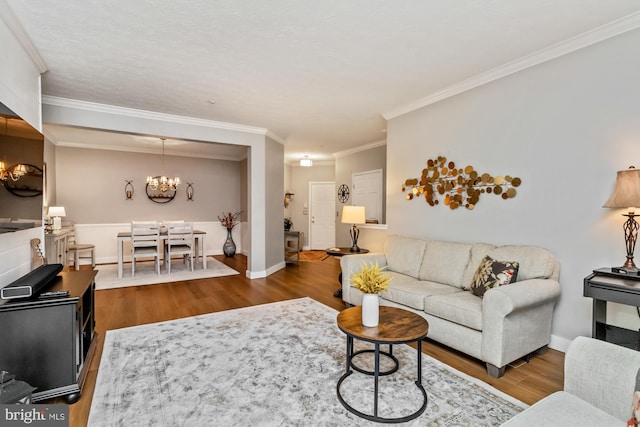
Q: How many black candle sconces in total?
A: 2